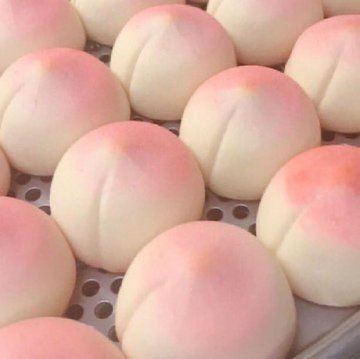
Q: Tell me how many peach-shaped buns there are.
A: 14